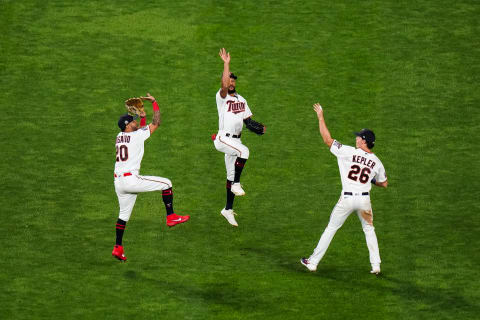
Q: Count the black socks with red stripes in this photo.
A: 4